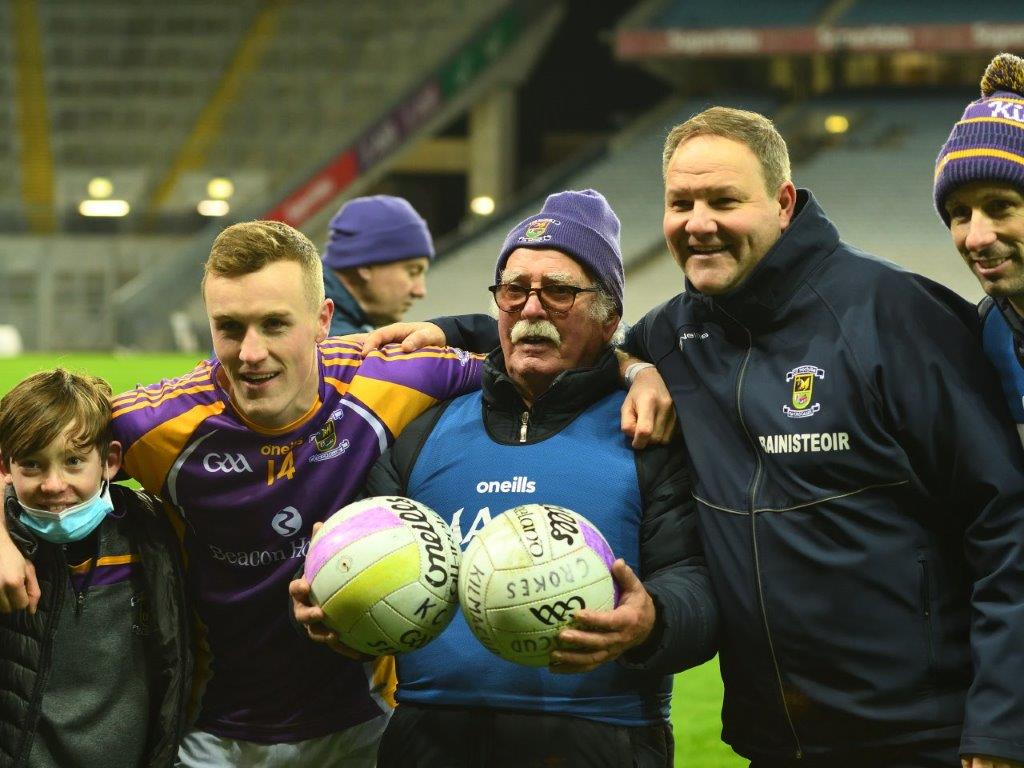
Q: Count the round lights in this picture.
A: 4